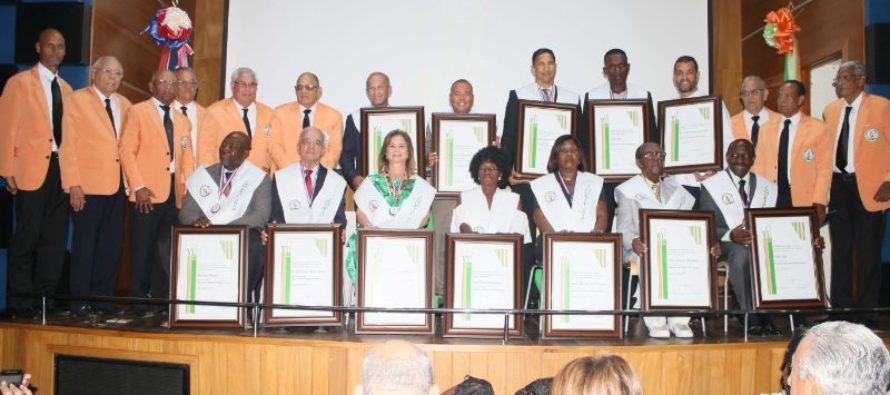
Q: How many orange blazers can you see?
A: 9